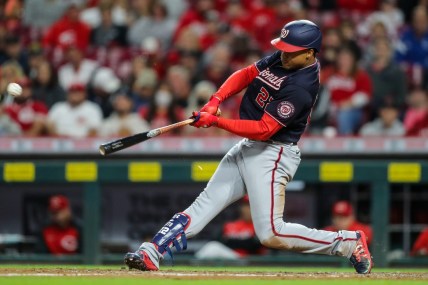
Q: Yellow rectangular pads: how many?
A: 6